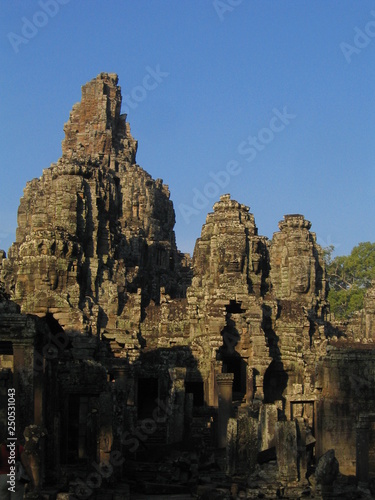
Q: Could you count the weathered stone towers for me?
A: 3